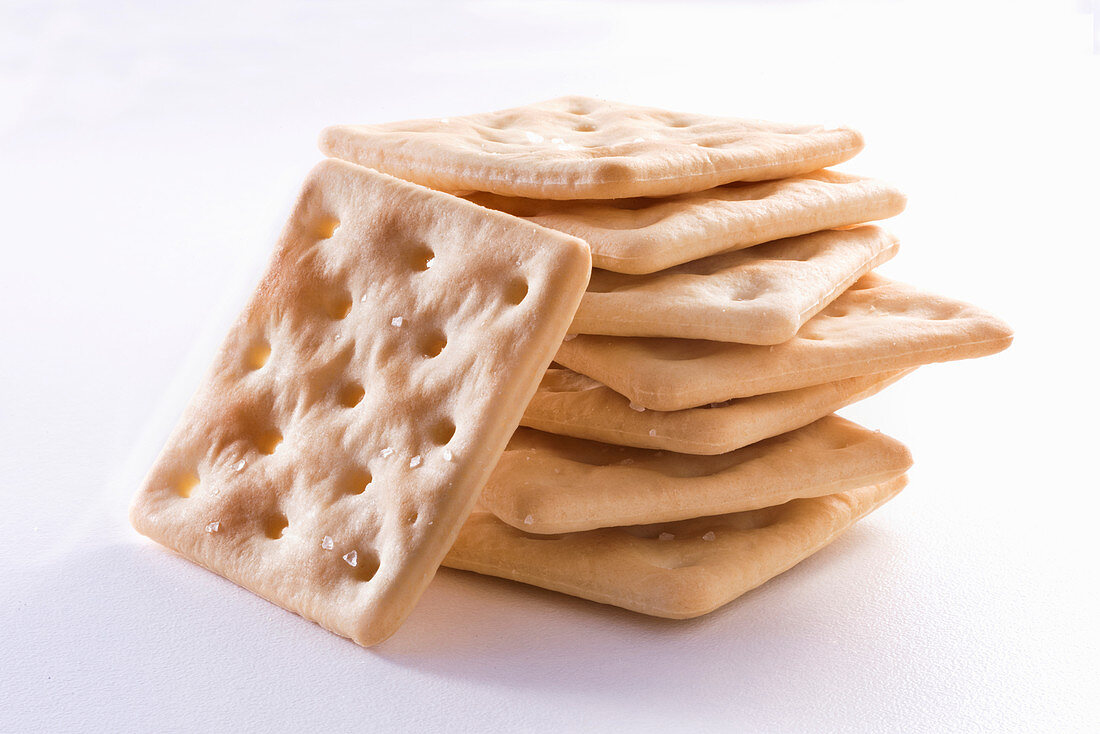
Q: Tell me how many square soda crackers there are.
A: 8